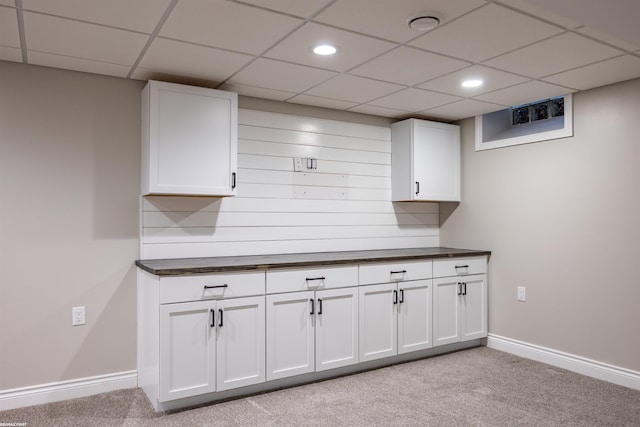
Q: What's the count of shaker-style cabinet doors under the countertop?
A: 8